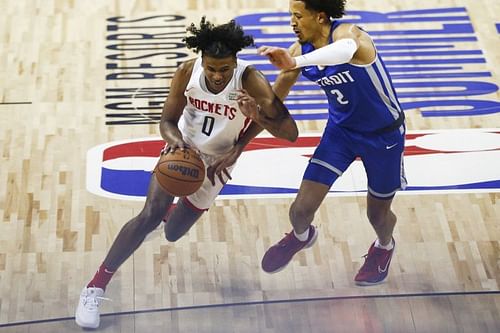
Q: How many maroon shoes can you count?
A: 2